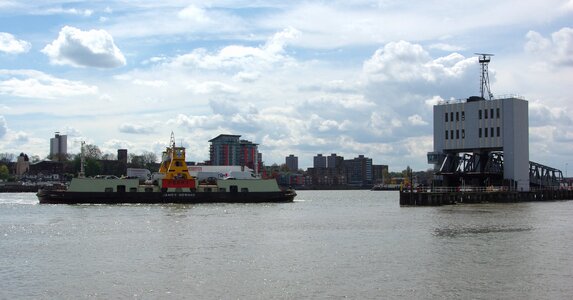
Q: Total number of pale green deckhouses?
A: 2